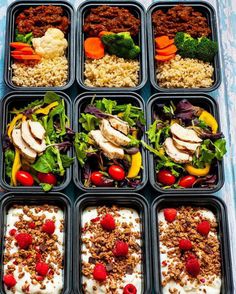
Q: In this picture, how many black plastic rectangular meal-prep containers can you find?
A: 9